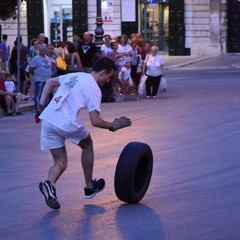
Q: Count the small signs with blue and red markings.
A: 1